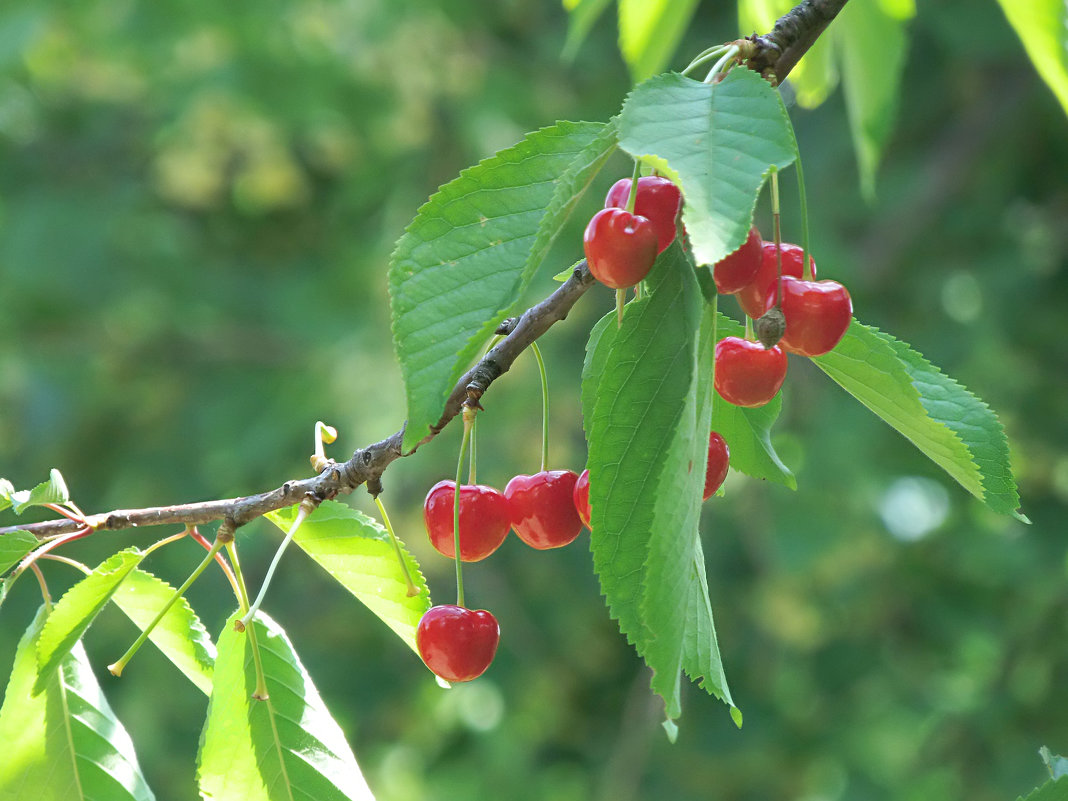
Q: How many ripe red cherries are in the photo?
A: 11